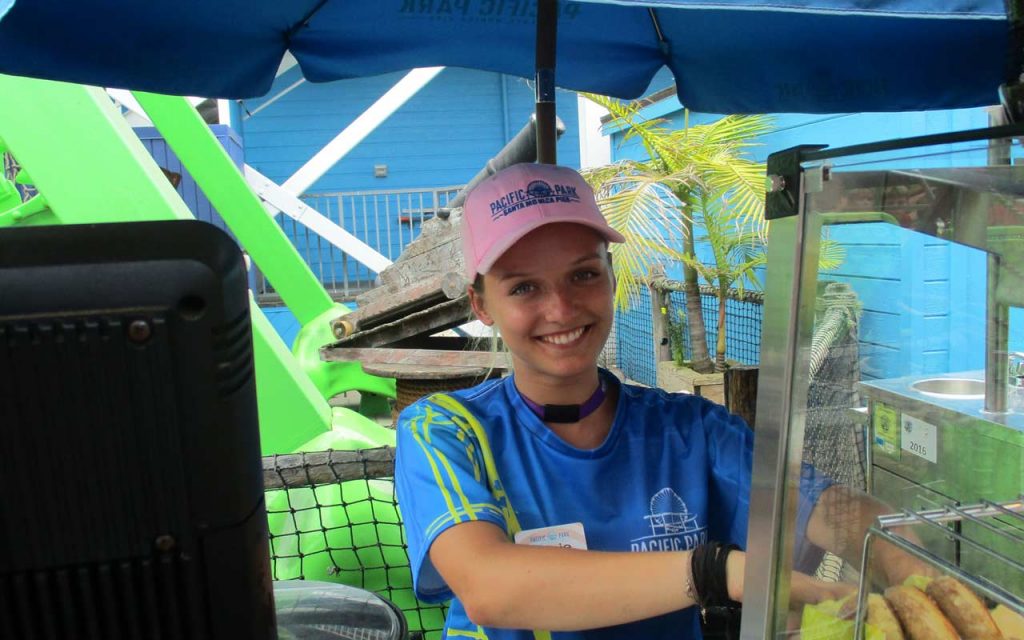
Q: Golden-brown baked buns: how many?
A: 3